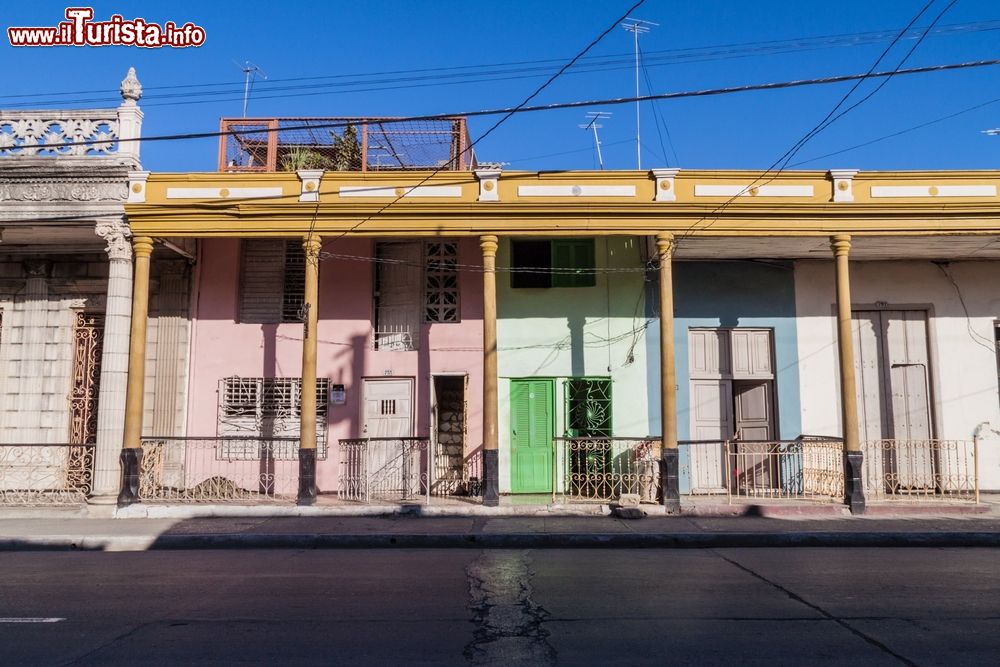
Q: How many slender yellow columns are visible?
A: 5